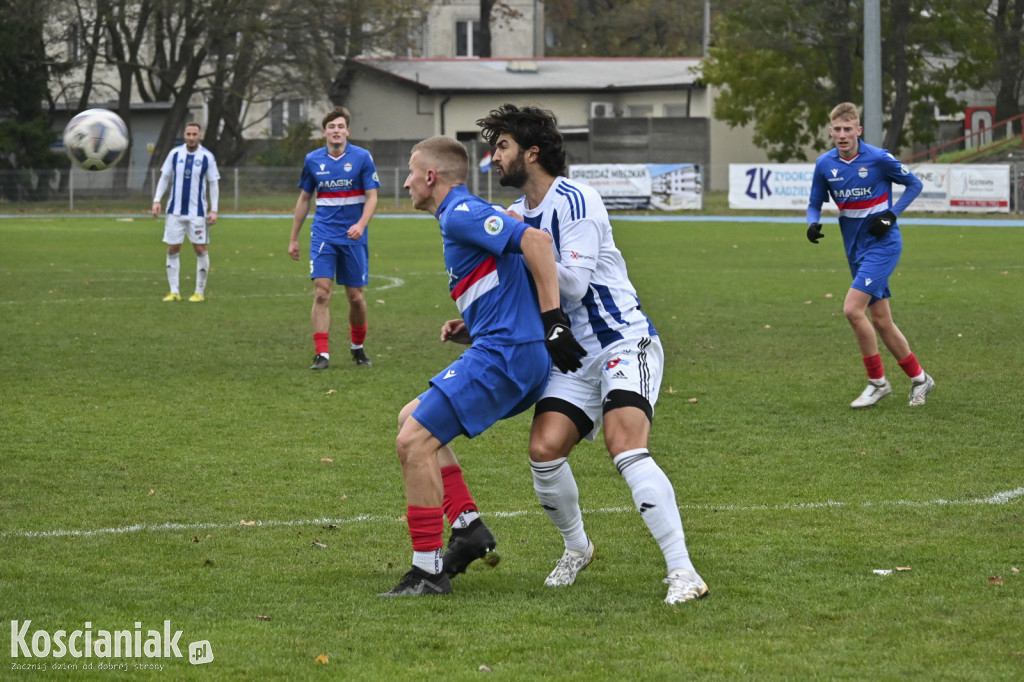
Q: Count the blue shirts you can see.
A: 3